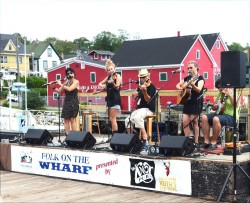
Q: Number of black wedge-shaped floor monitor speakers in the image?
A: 4